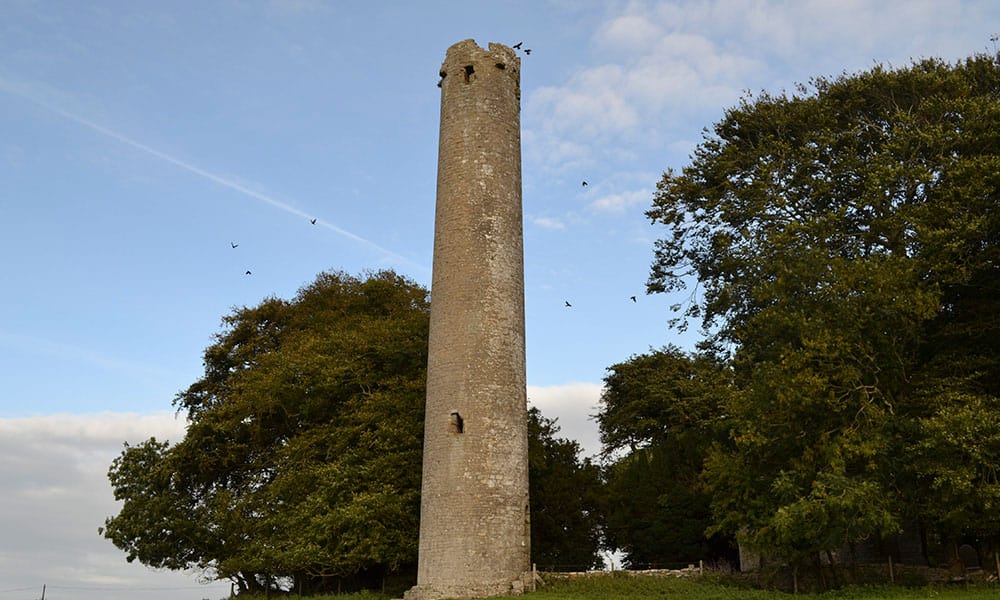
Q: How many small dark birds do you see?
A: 8